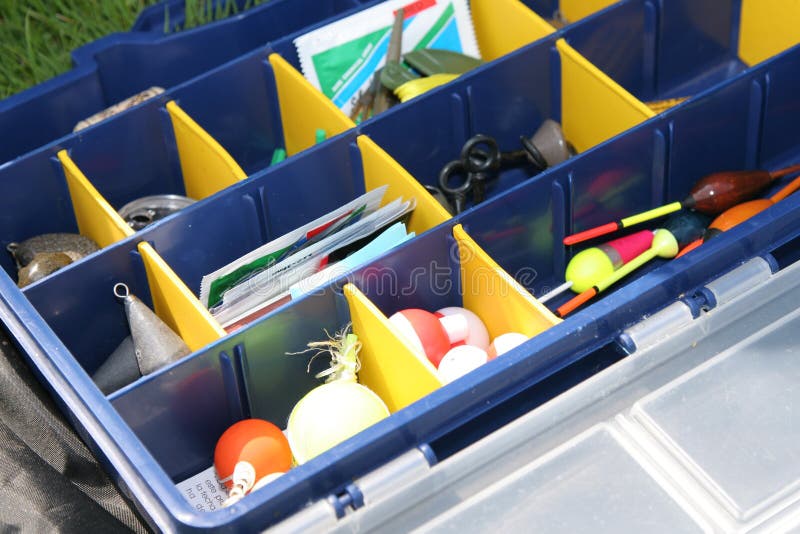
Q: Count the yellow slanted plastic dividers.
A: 11